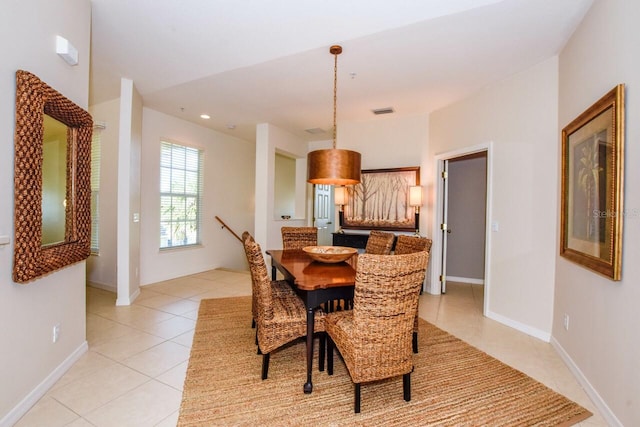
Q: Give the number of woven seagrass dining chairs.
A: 6